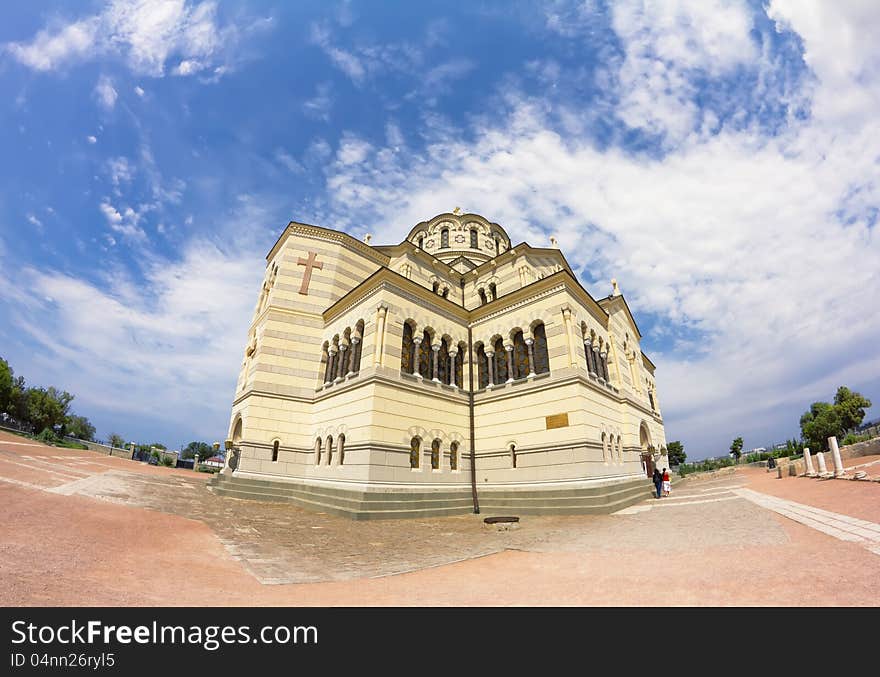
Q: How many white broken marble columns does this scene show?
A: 3